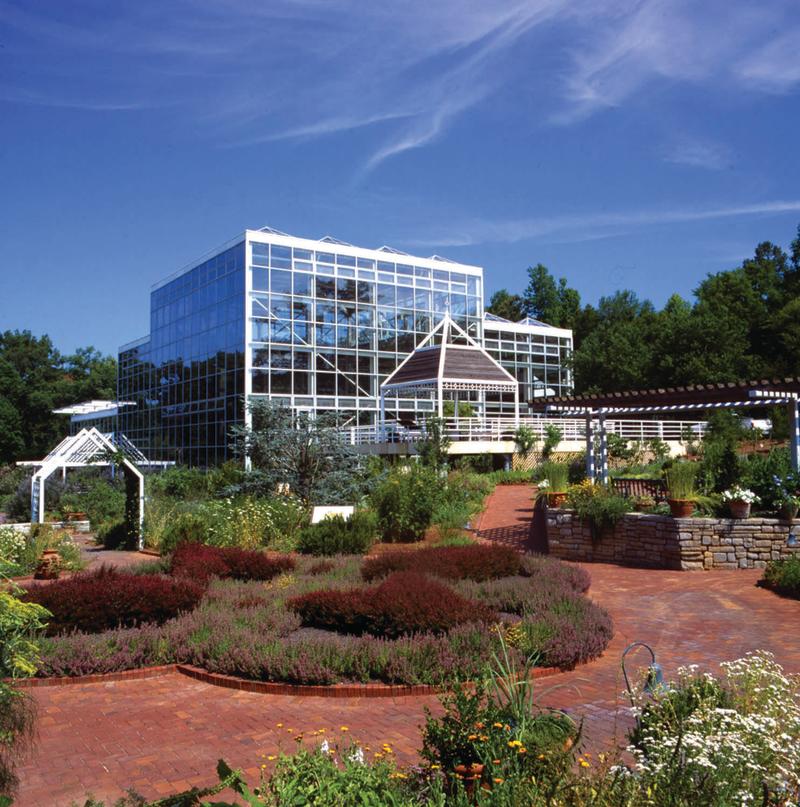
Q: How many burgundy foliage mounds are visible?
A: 4